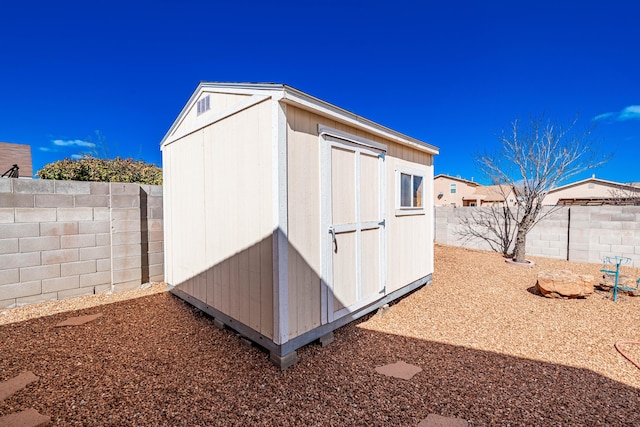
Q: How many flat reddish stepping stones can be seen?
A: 5